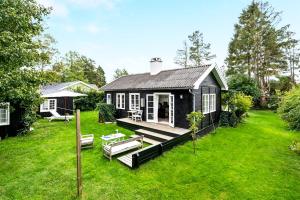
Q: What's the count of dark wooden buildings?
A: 3